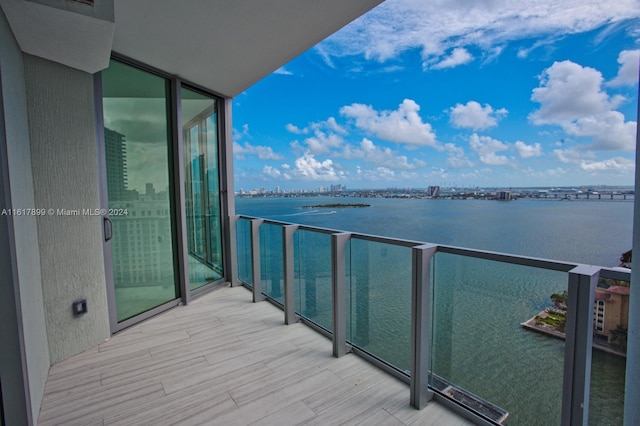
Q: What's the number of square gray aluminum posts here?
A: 6